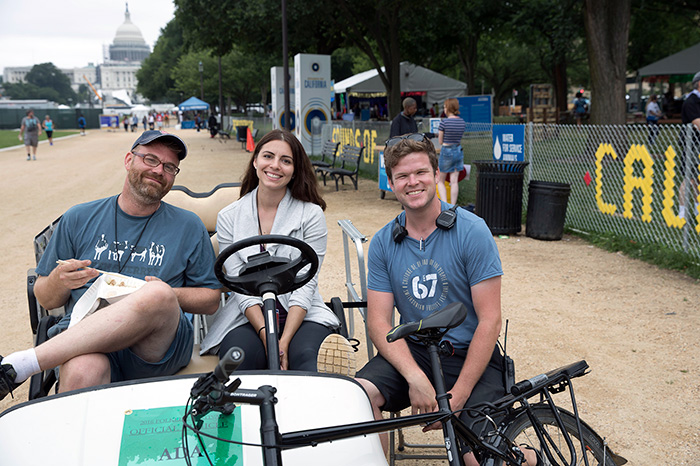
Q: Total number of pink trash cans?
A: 0